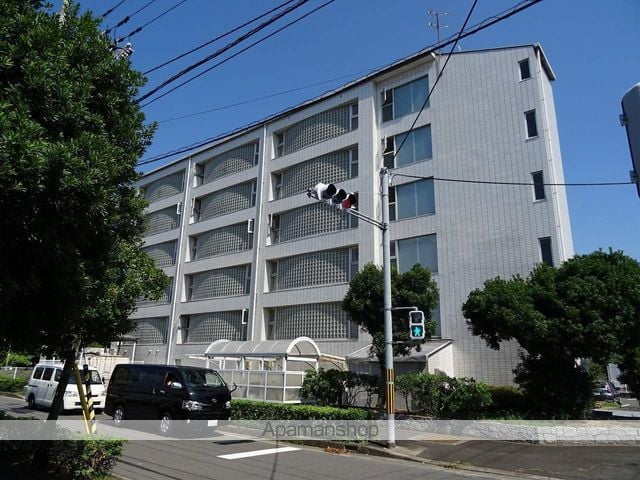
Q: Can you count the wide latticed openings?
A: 15